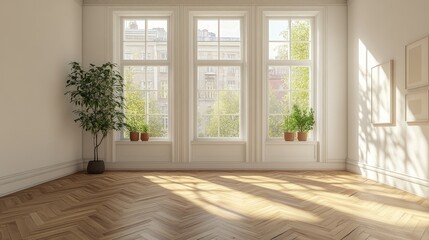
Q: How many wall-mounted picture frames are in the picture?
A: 3